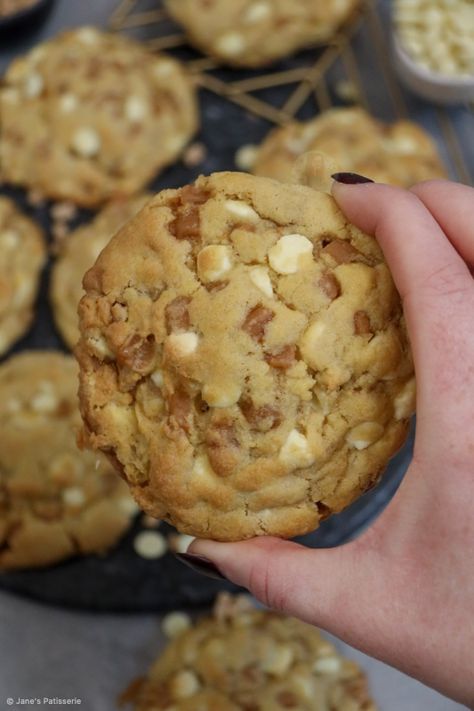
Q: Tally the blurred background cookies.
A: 7